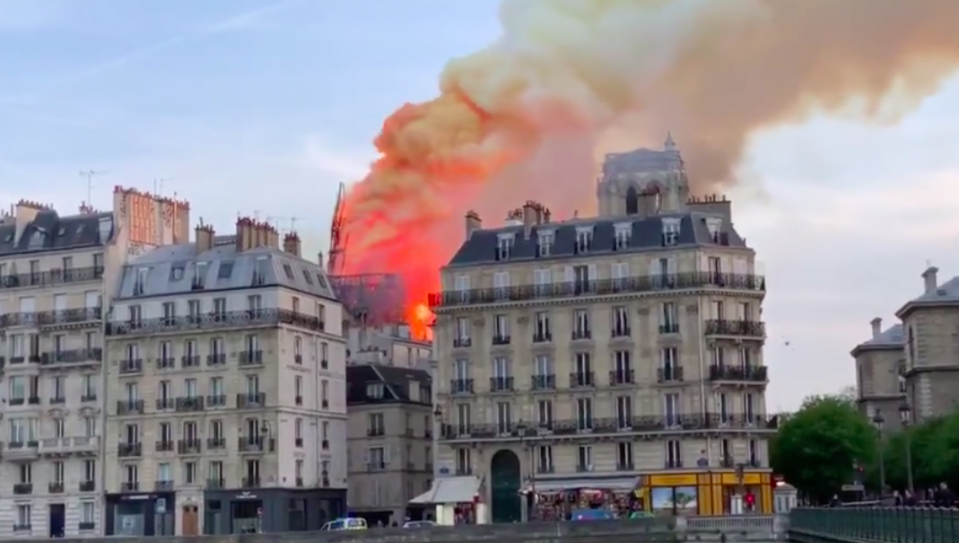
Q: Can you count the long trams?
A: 0